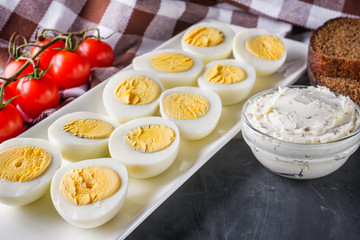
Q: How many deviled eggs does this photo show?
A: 10